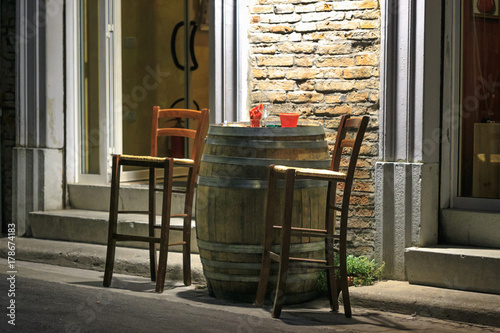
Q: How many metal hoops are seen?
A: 8